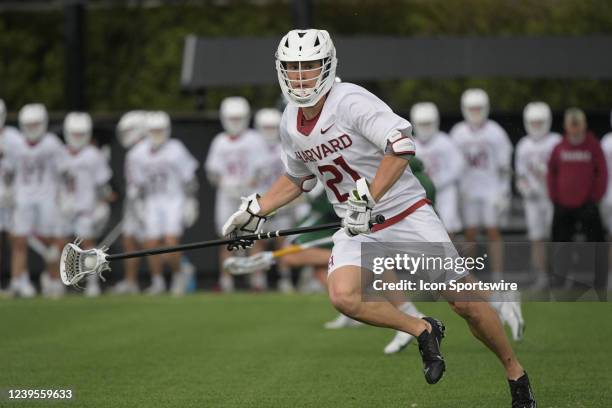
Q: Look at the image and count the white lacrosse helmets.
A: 11